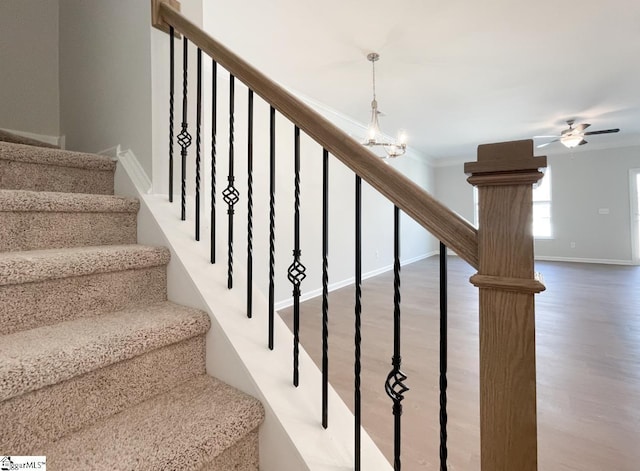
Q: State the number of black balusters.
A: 12